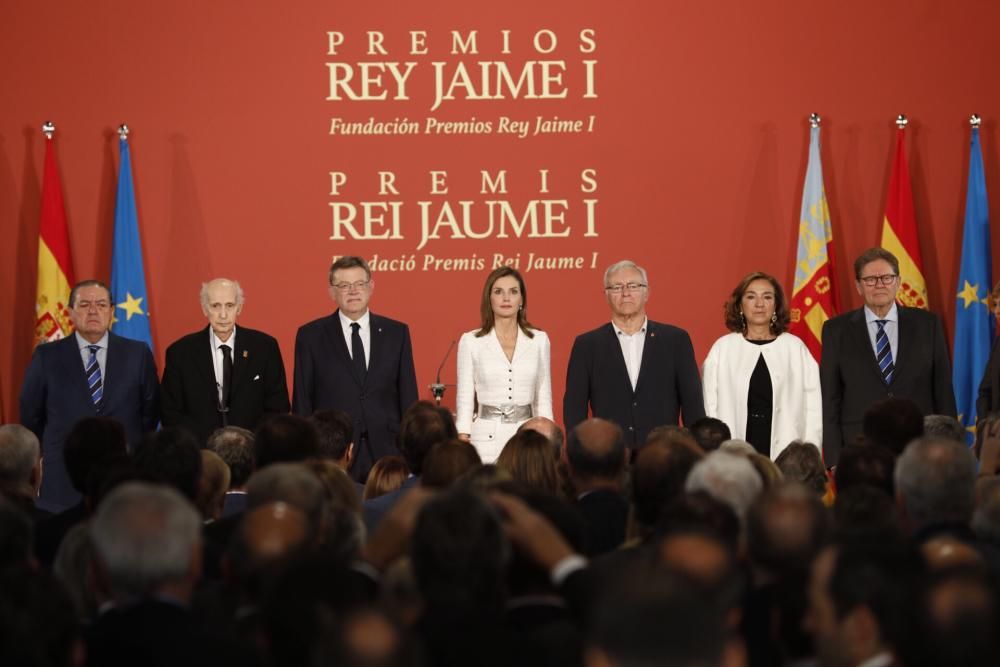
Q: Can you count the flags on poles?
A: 5